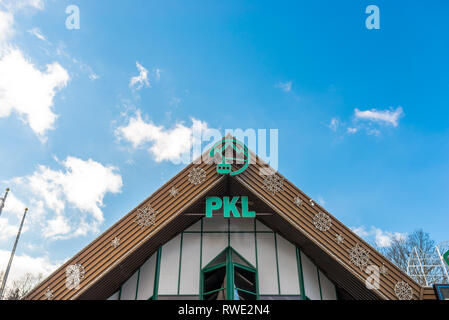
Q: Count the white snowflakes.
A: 13